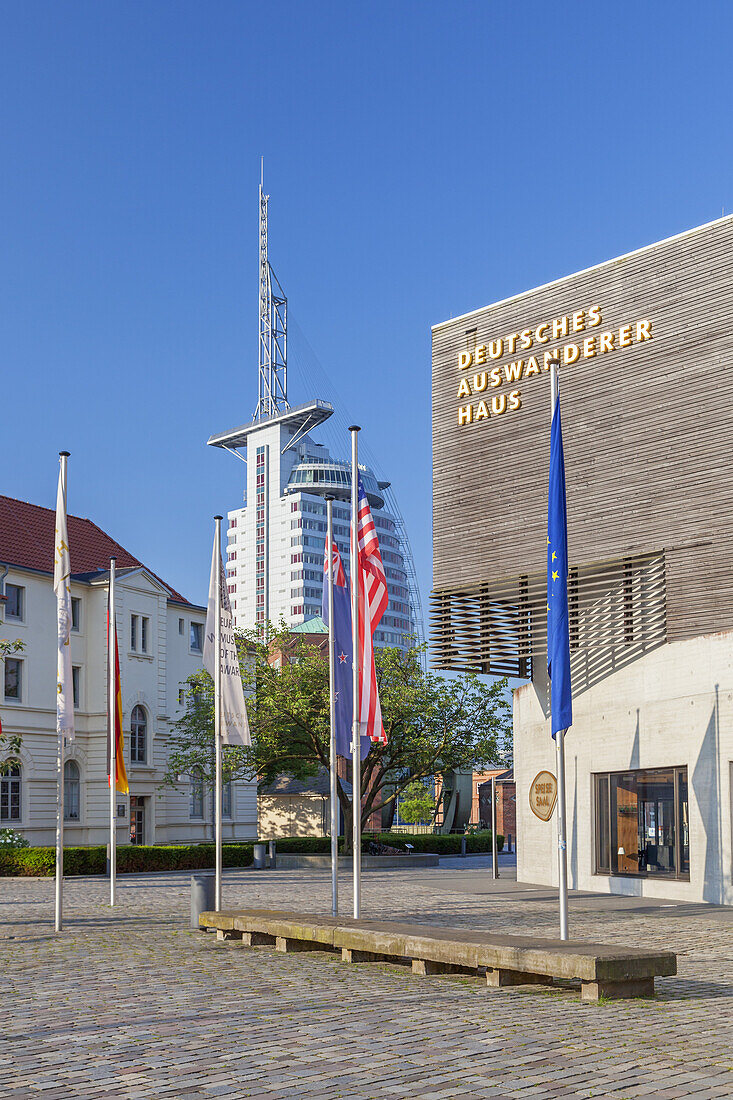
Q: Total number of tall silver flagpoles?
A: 6